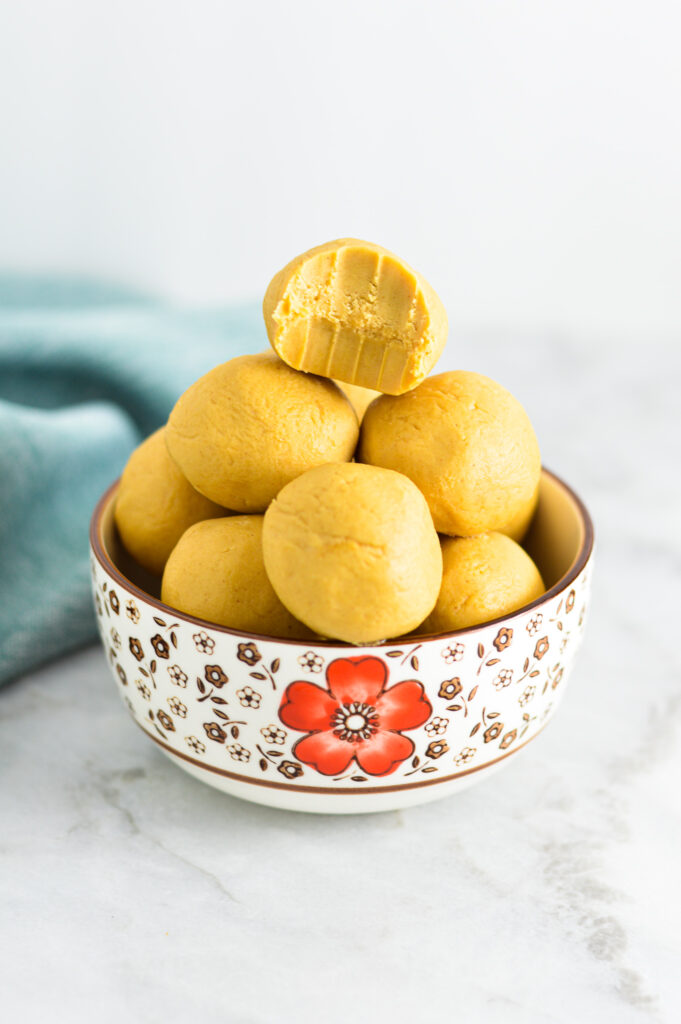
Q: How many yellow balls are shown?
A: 9